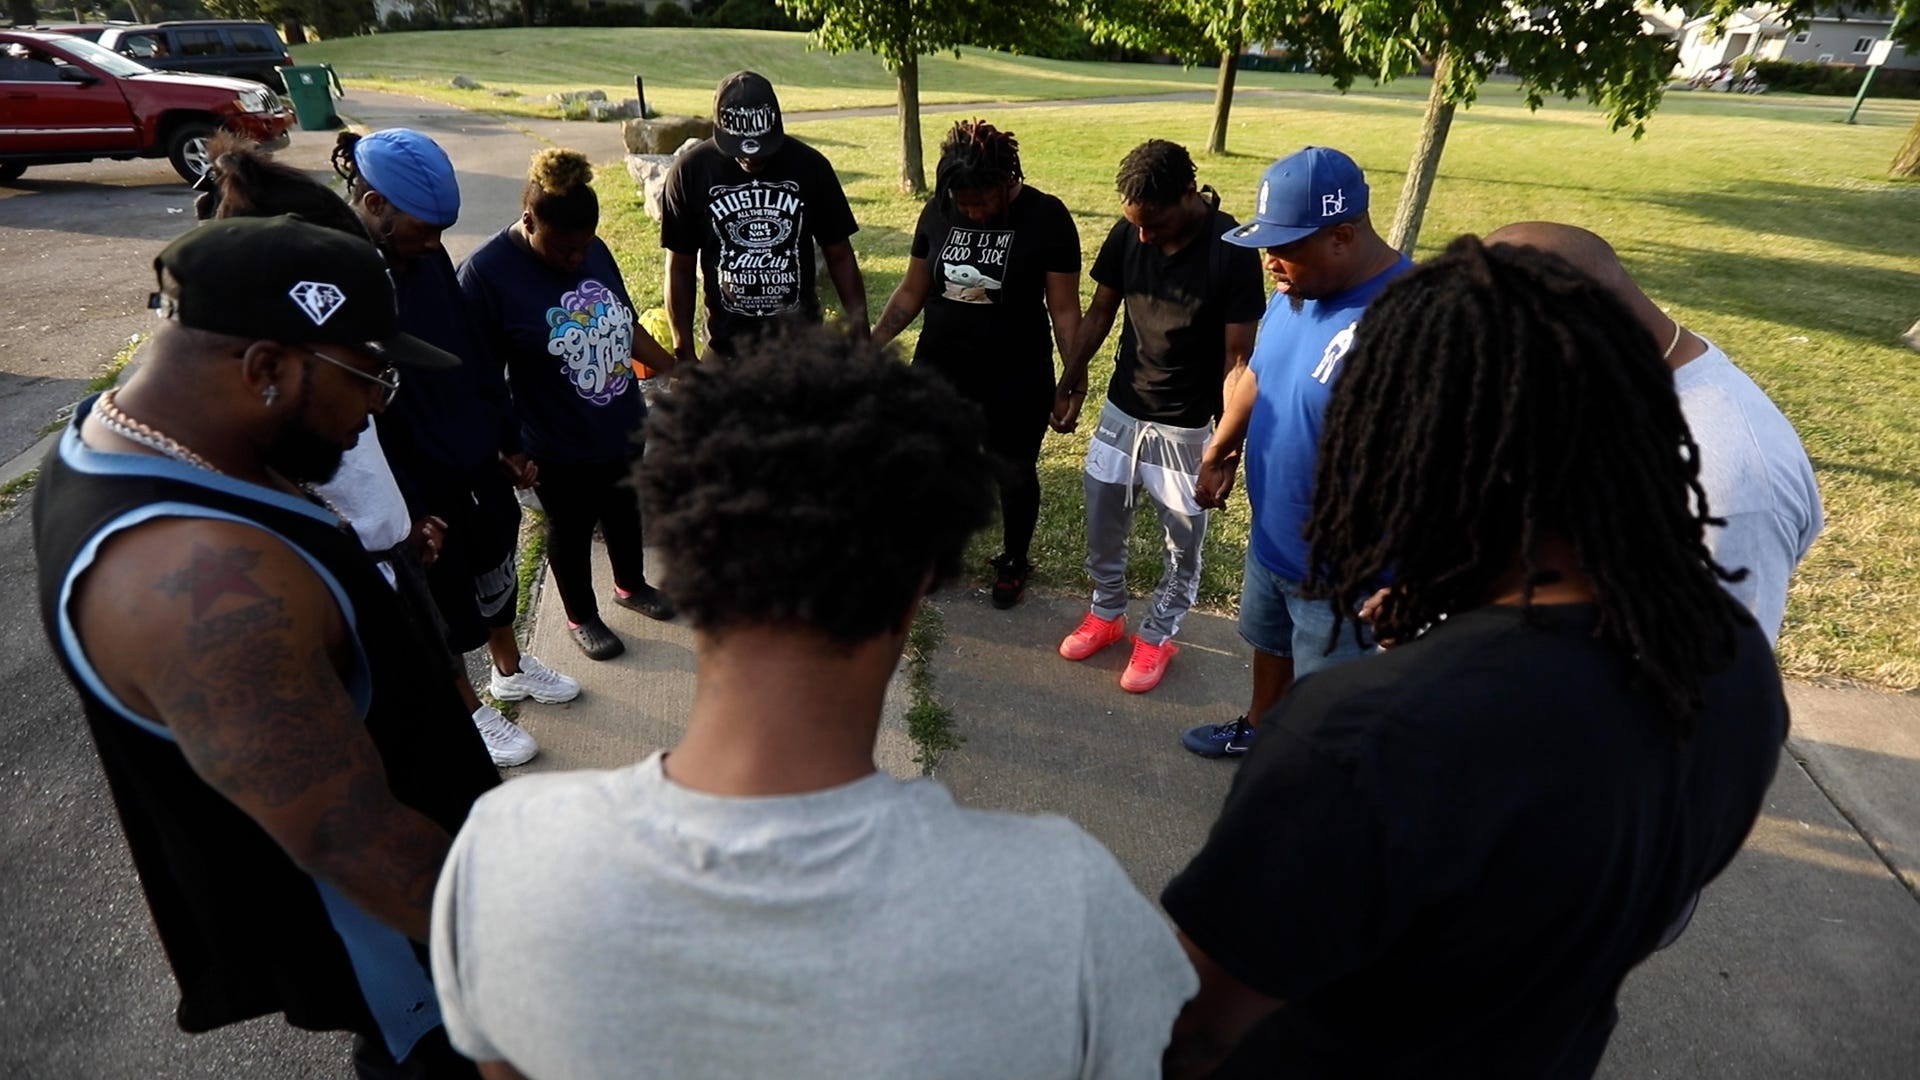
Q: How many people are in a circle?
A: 11